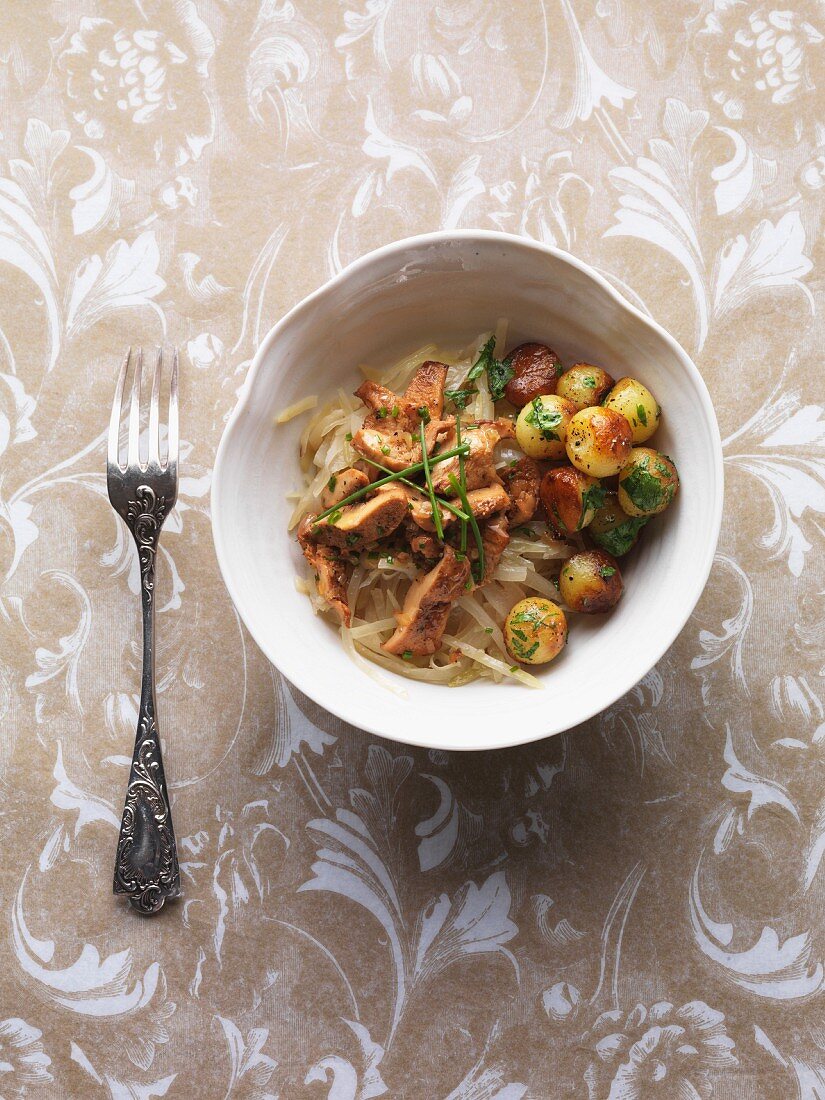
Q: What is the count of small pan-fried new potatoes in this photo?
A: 10